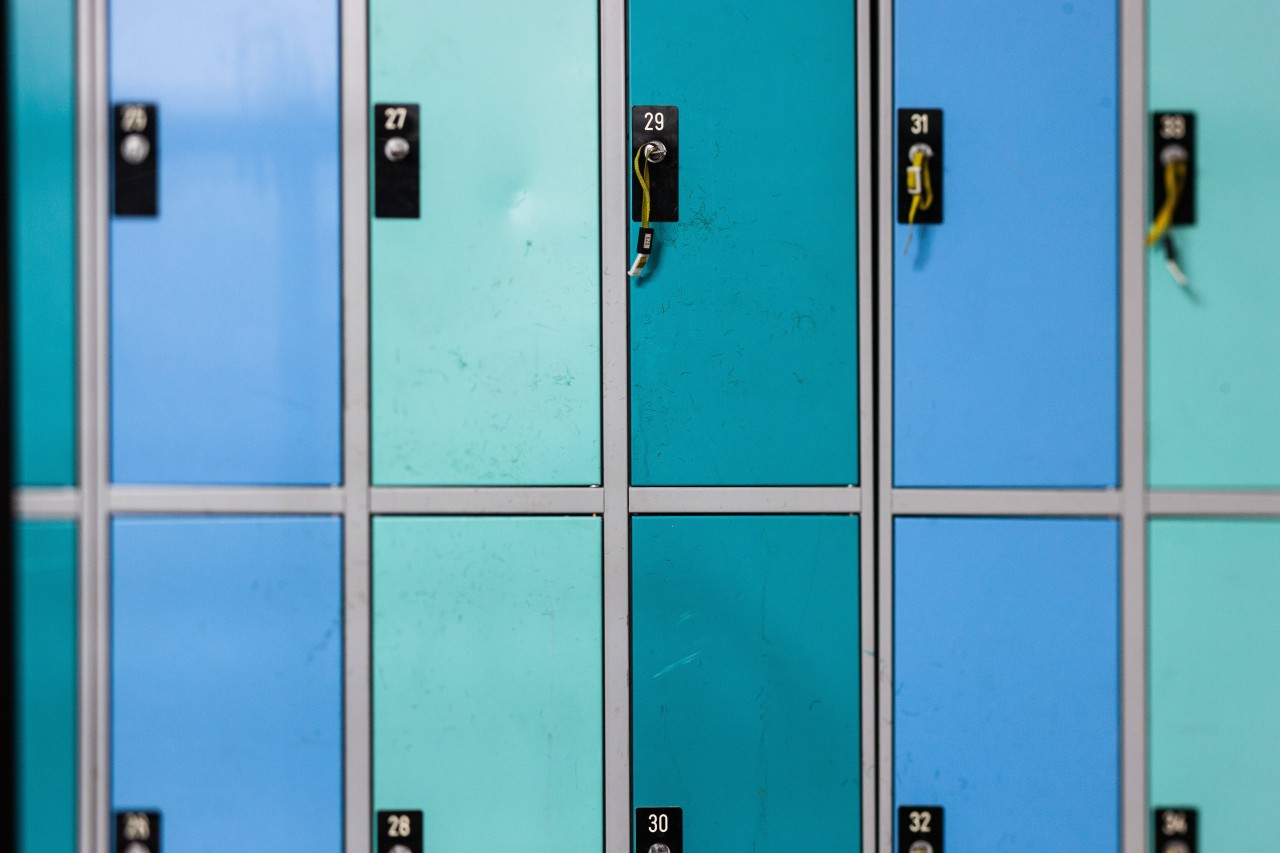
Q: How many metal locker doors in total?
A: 12